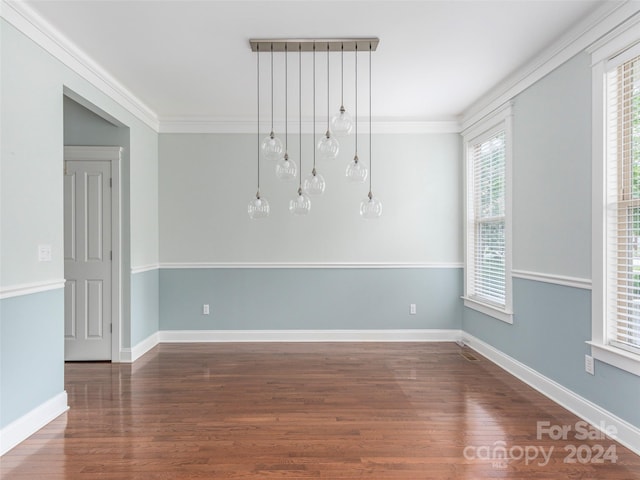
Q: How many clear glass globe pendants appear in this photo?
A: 9